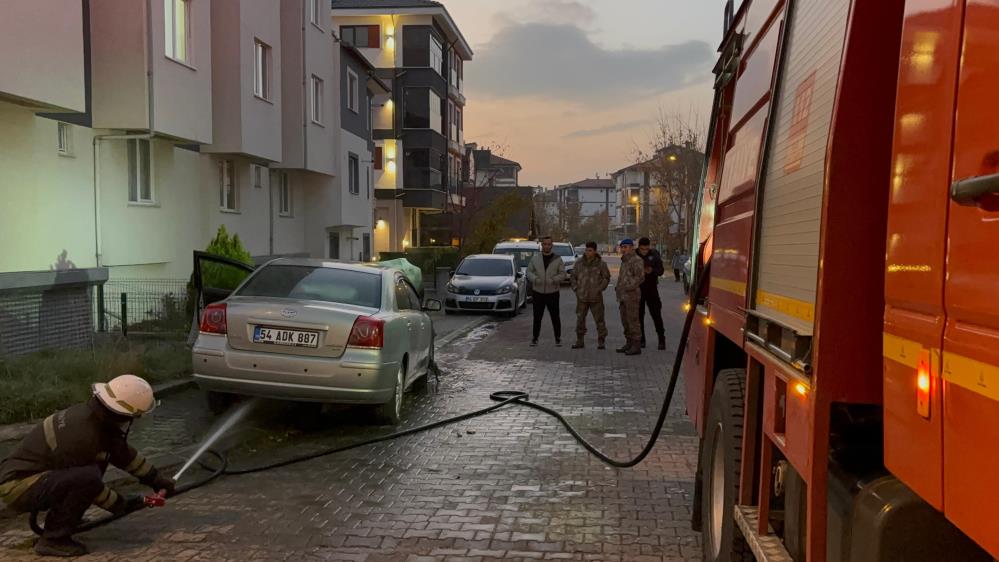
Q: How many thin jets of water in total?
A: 1